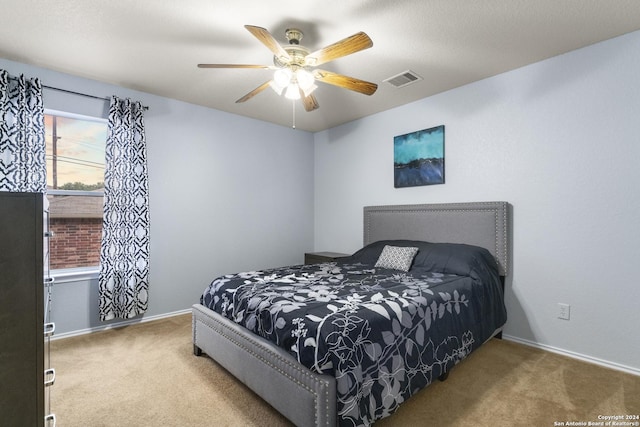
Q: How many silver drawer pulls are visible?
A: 5